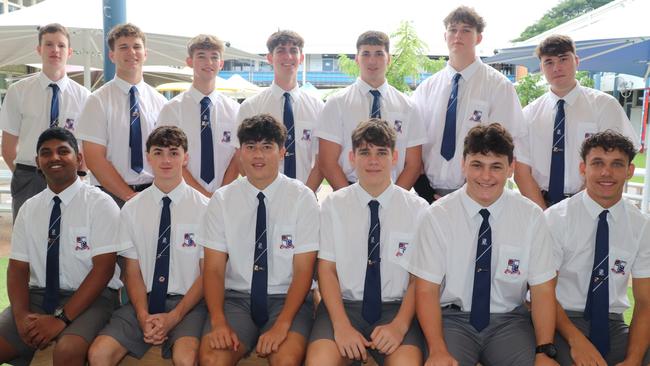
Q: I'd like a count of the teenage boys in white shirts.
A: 13